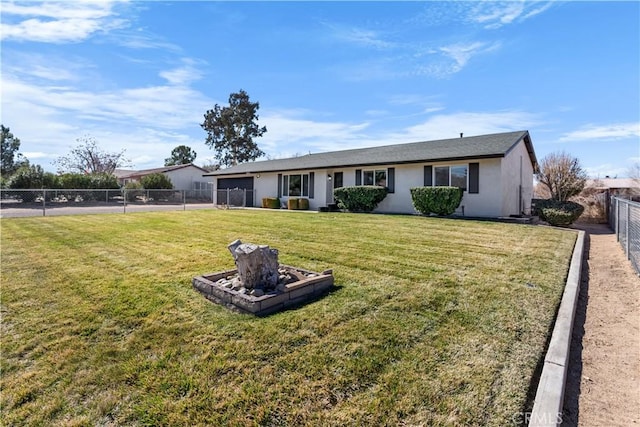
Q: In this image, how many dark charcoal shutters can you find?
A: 6